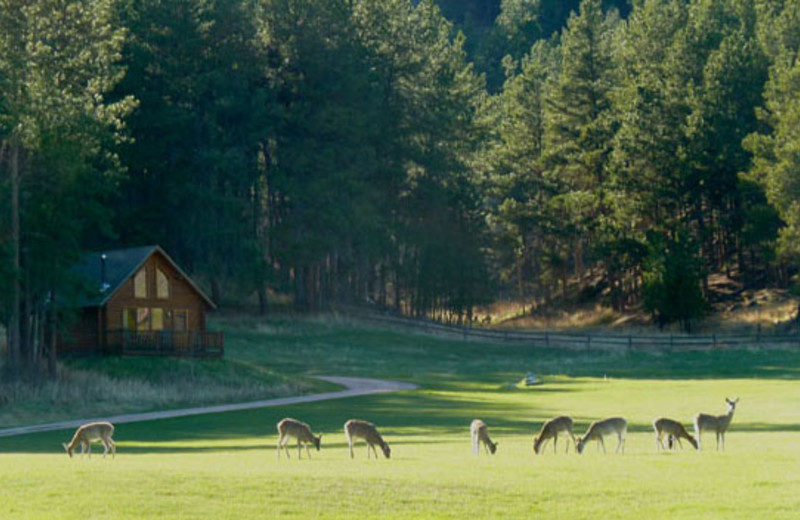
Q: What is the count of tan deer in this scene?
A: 8